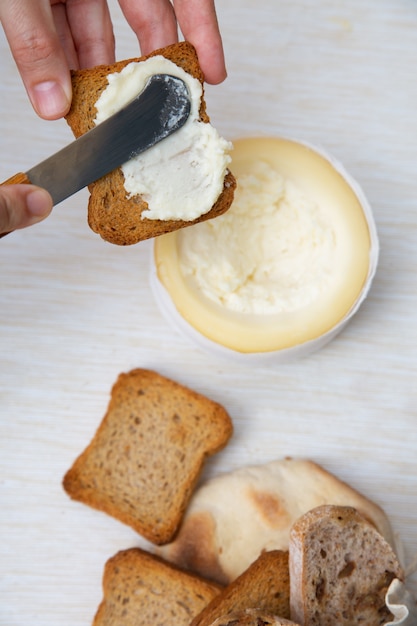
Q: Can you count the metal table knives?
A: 1